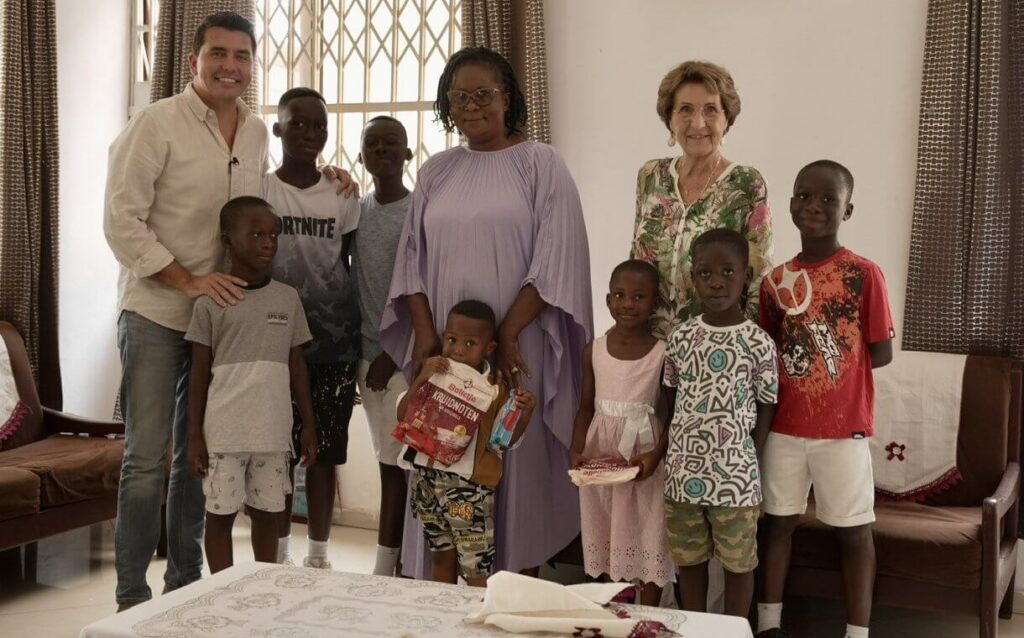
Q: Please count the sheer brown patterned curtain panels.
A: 4